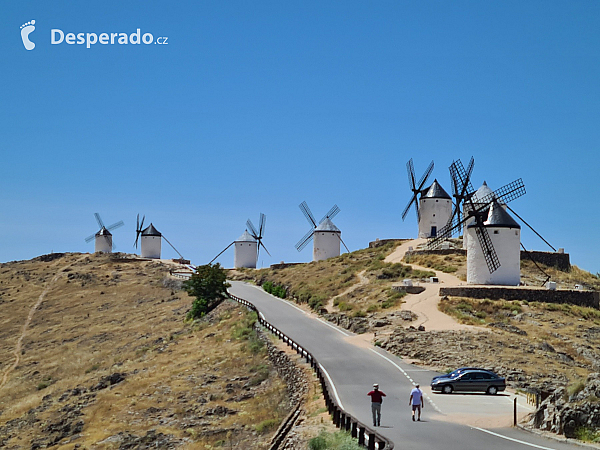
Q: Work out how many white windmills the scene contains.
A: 7